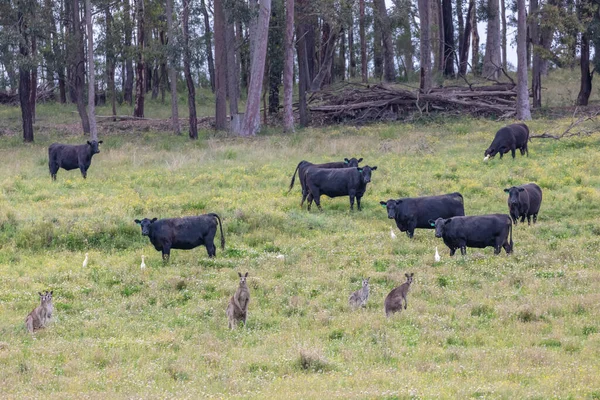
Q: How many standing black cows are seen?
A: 8